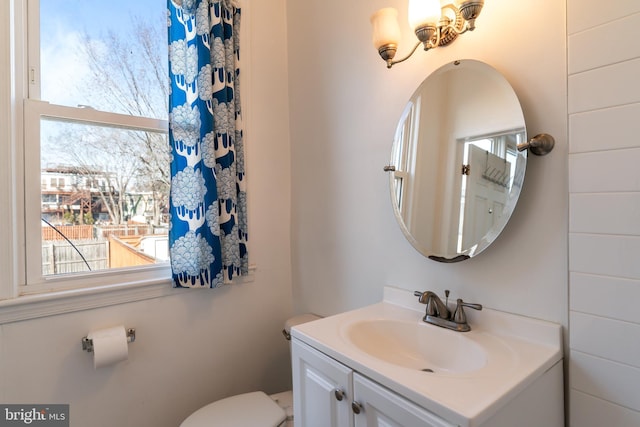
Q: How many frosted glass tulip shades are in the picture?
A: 3